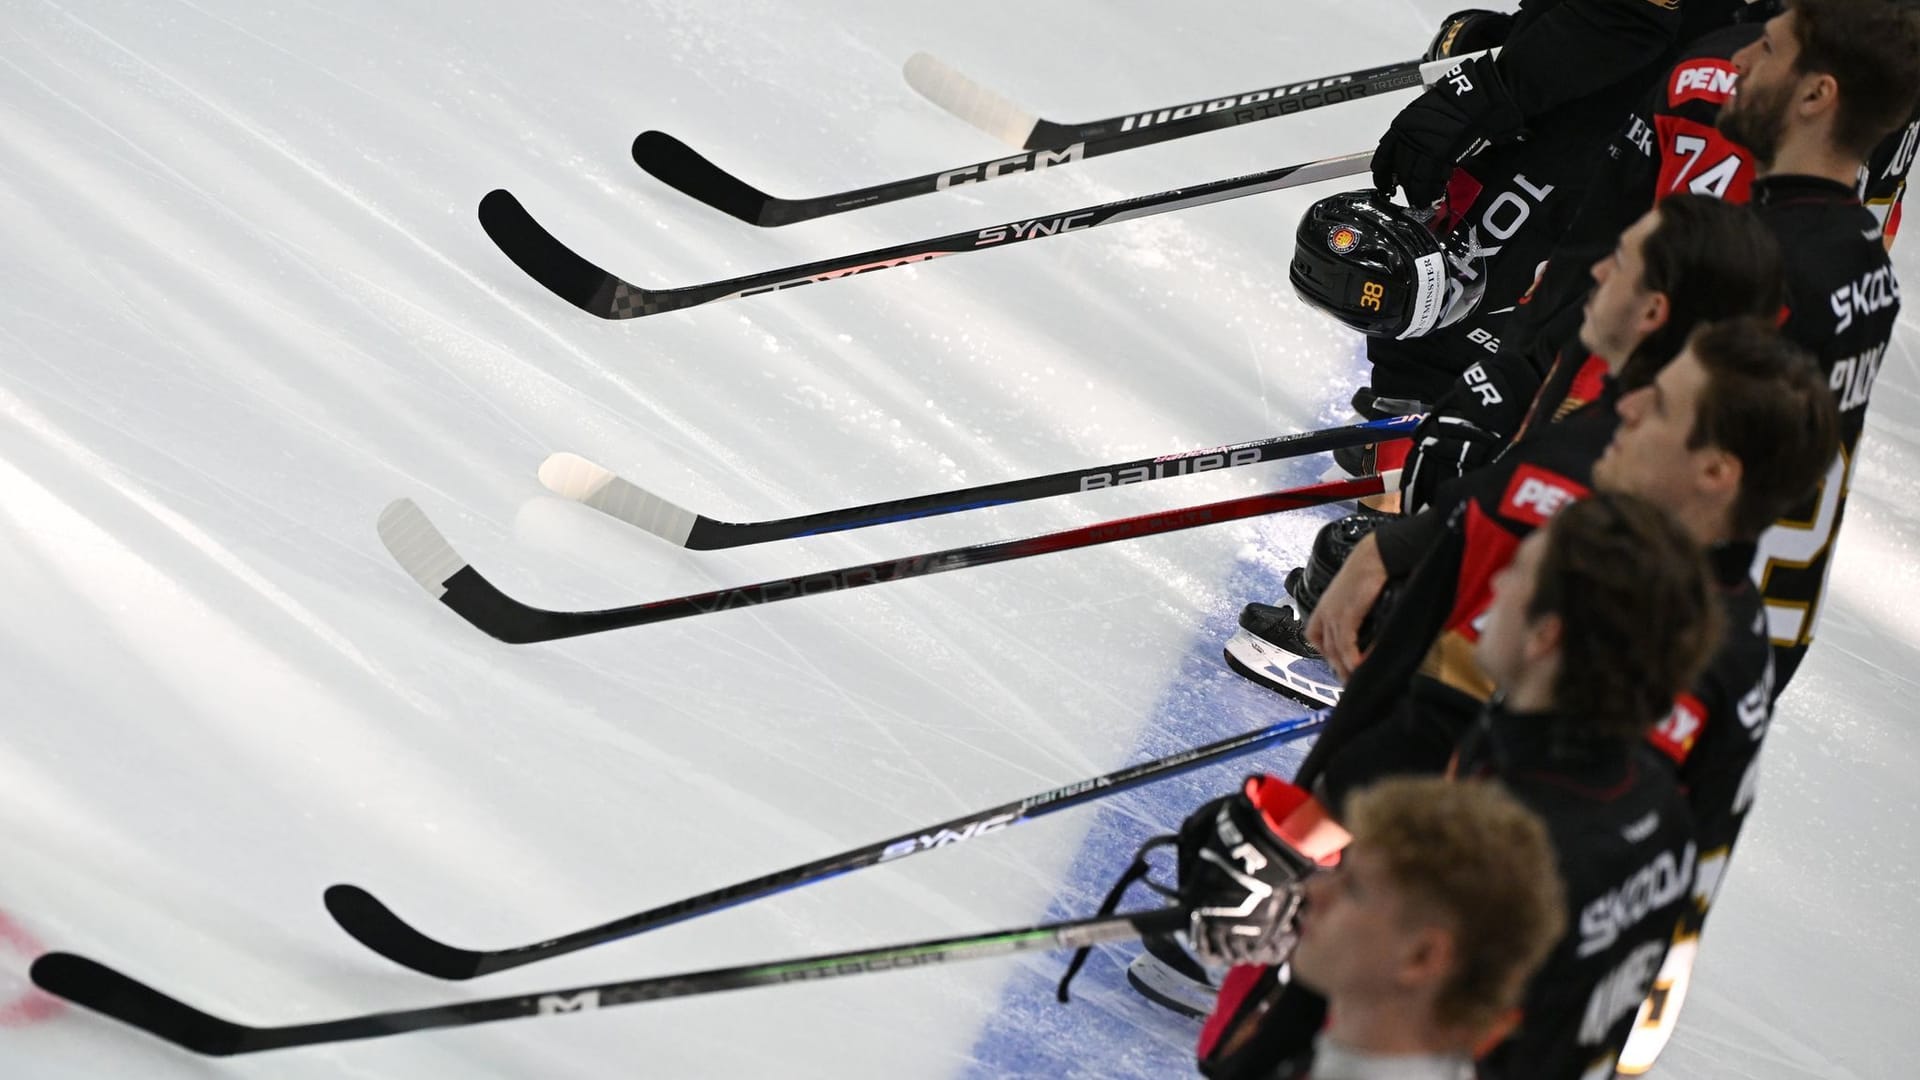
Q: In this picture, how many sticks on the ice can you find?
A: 7